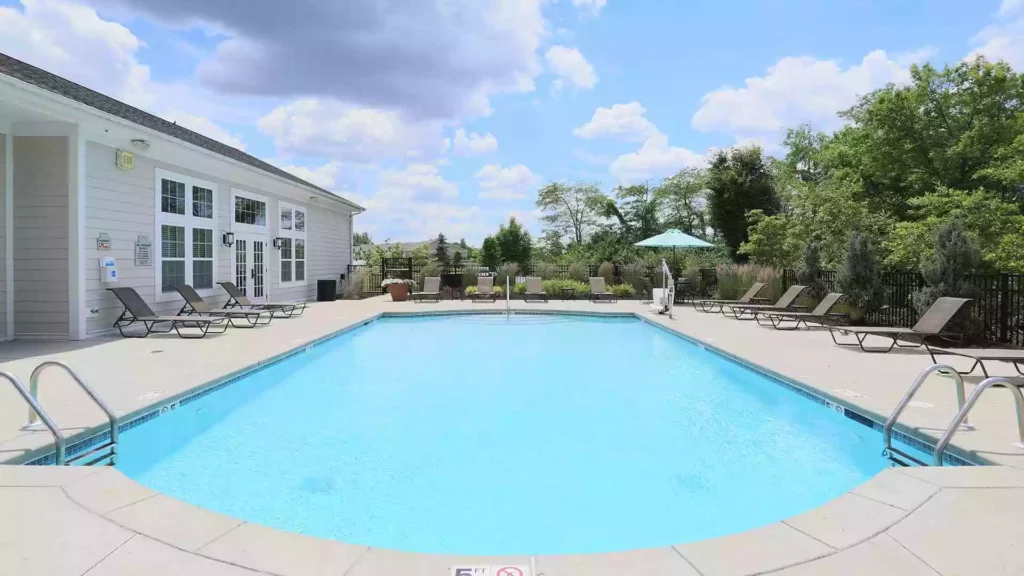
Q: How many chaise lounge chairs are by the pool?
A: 12